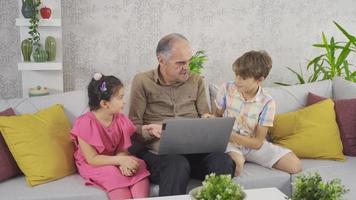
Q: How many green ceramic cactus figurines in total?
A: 3